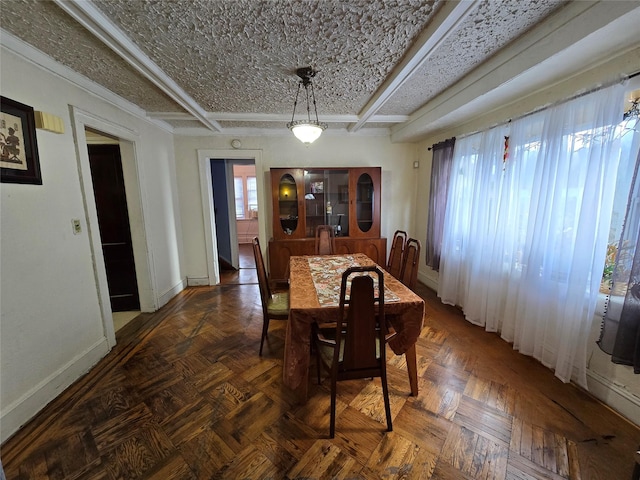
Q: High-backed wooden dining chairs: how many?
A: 5